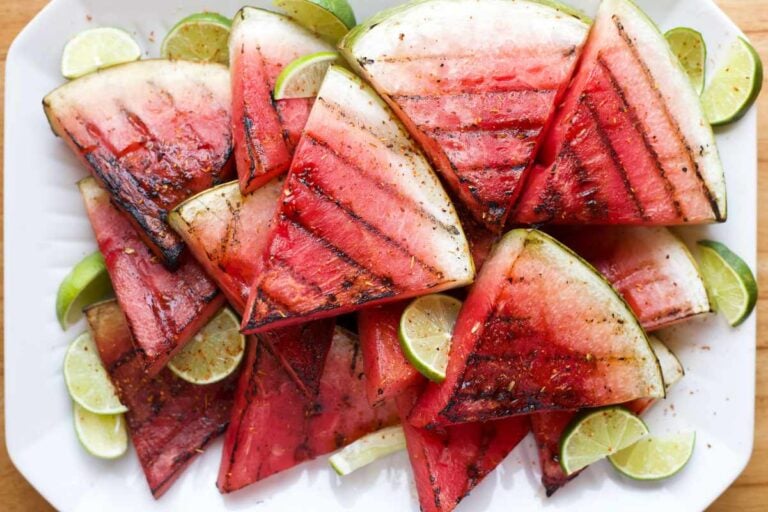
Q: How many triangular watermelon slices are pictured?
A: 14